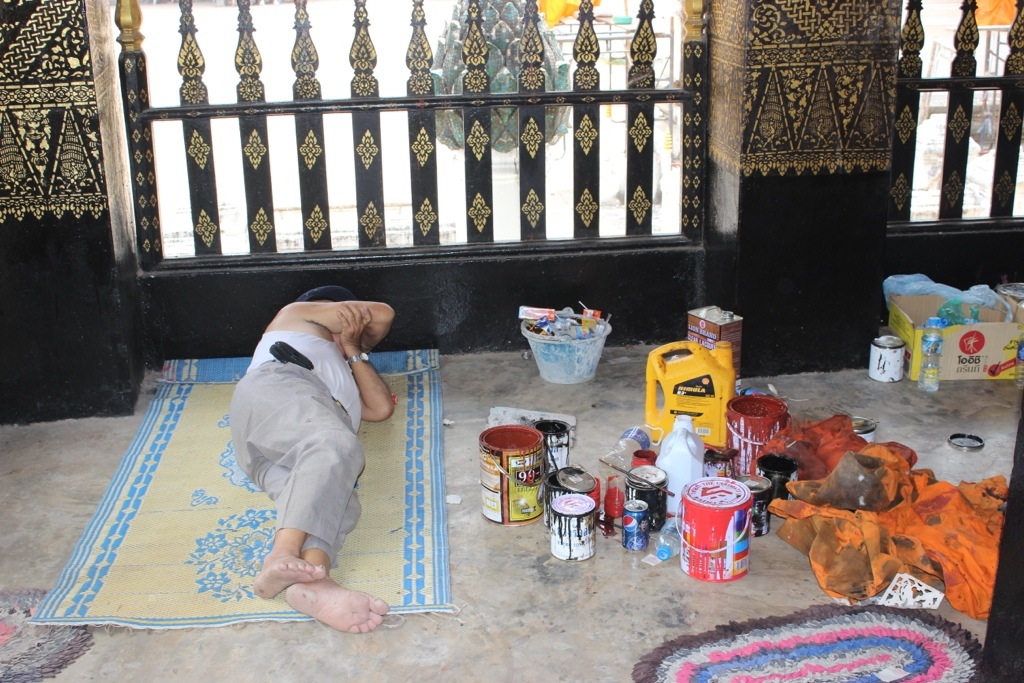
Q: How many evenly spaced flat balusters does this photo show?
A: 12